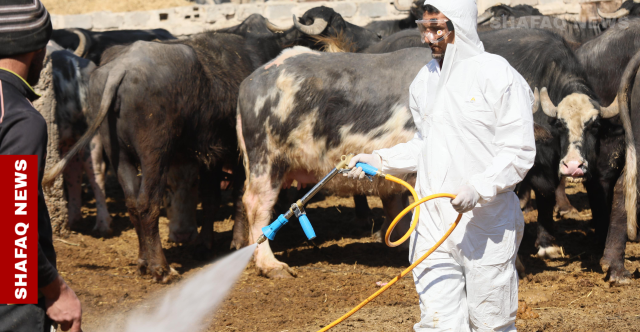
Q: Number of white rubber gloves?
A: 2